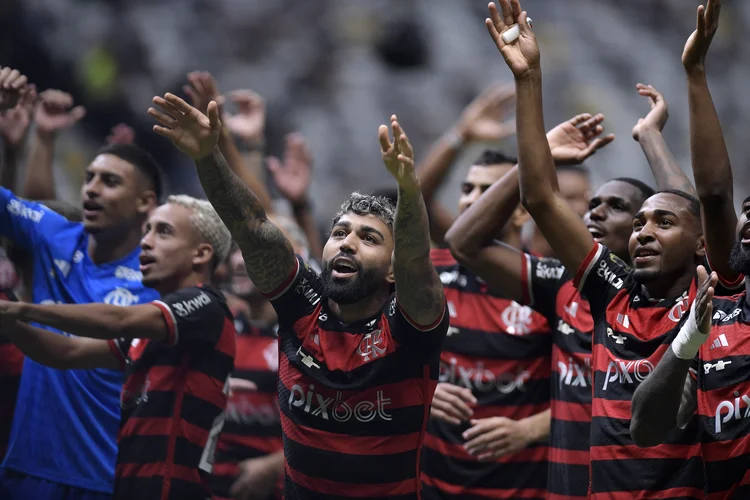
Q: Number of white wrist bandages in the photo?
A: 1